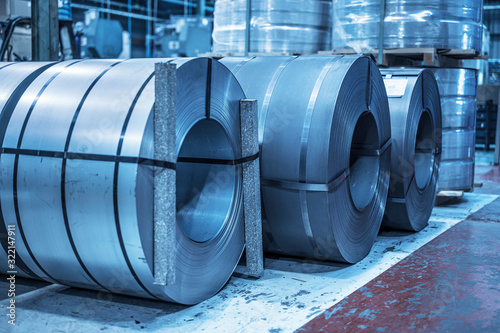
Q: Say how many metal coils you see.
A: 3